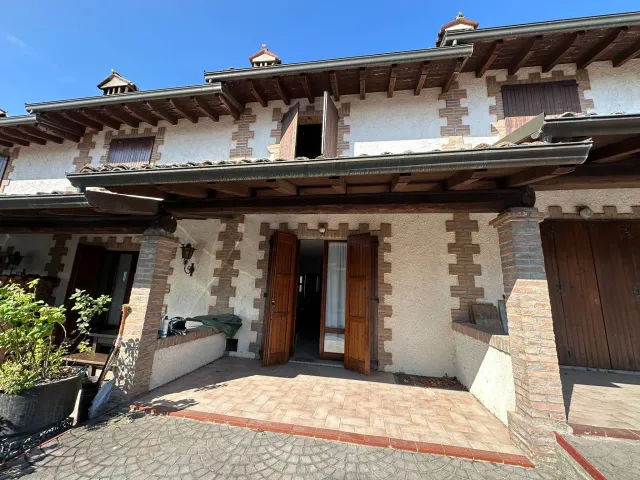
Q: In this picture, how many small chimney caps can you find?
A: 3